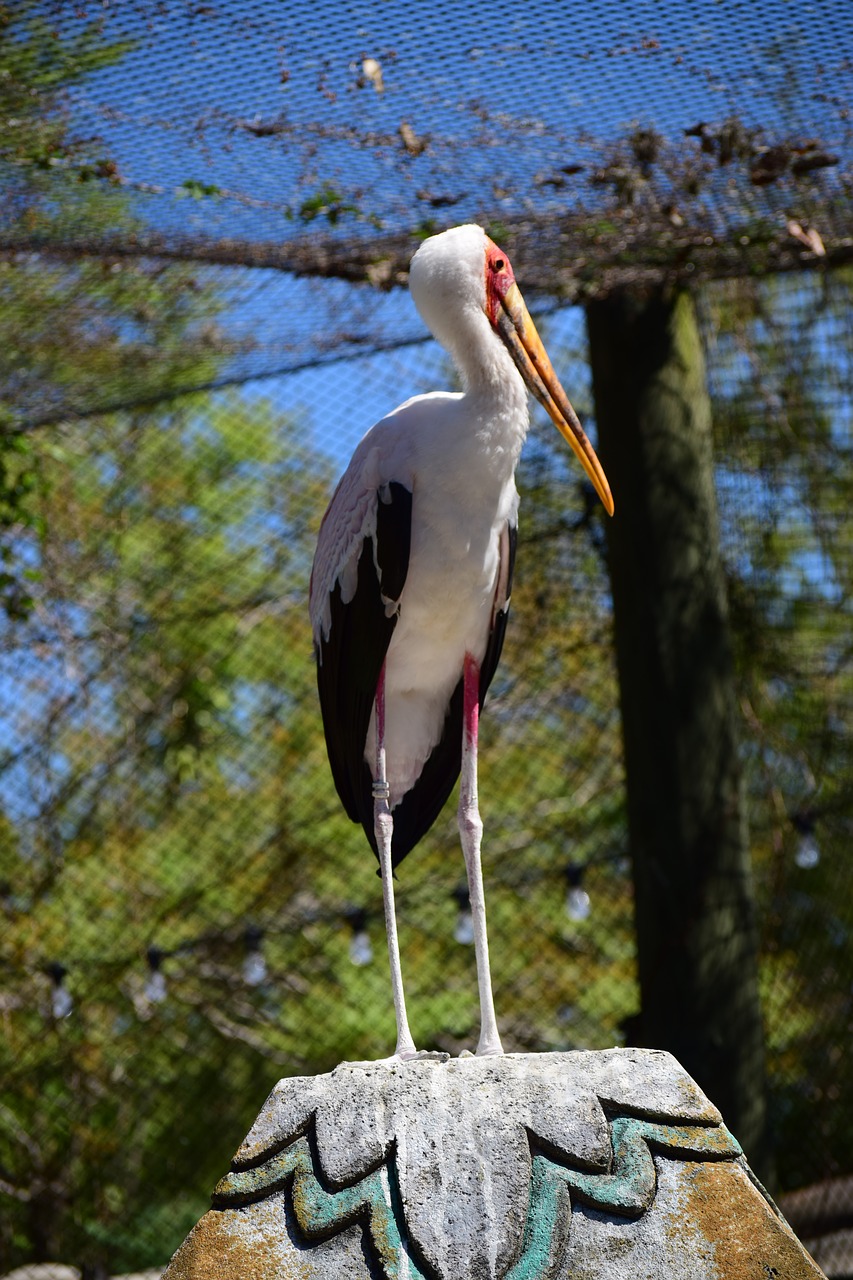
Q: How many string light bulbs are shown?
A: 7